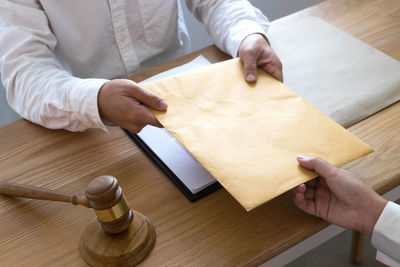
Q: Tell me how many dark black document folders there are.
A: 1